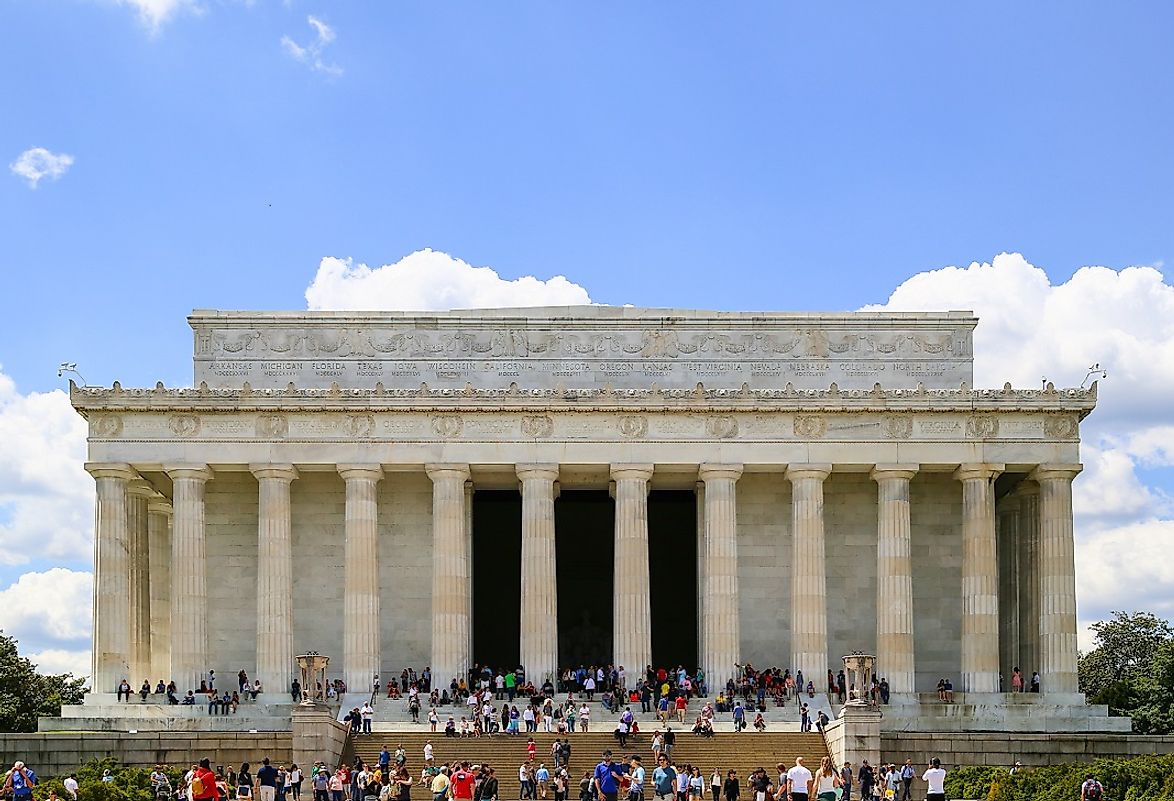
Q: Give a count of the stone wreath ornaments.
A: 12